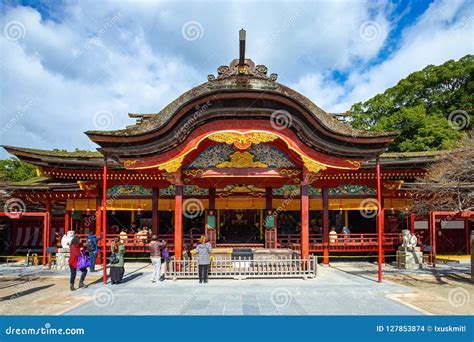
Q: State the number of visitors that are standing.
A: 5